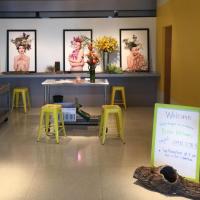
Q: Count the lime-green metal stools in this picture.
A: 4